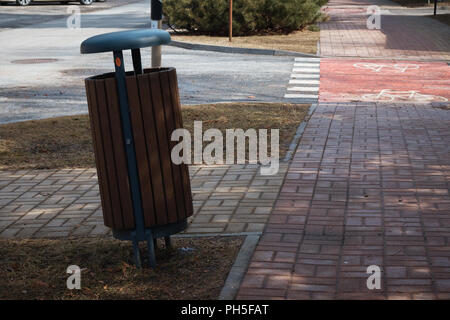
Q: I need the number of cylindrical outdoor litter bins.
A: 1